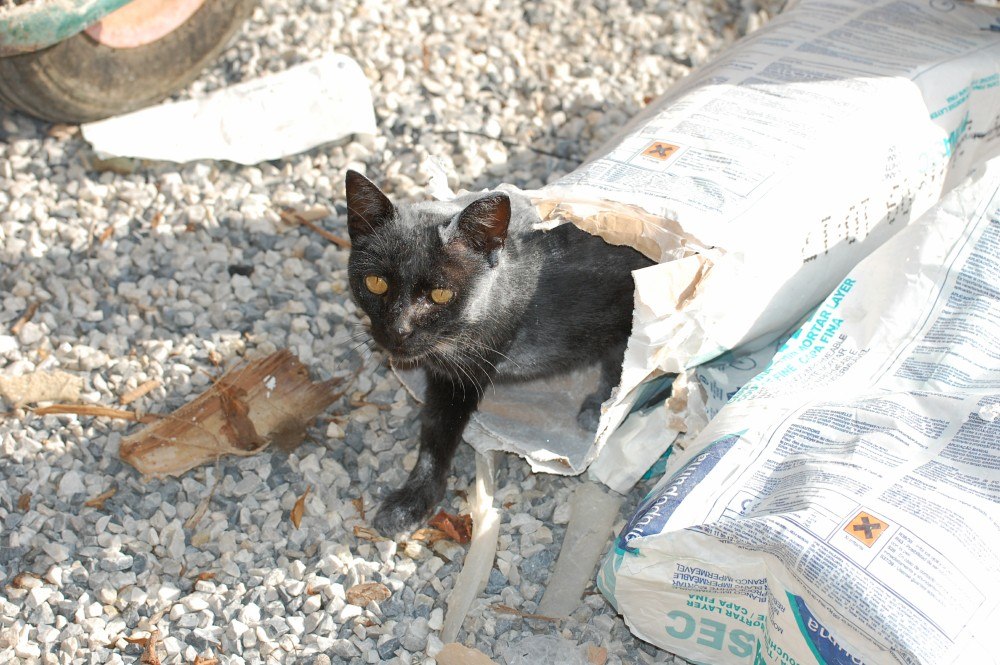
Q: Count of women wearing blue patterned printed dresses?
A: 0